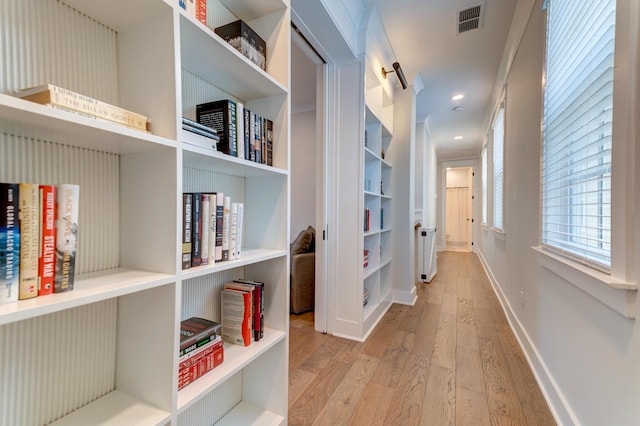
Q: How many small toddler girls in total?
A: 0